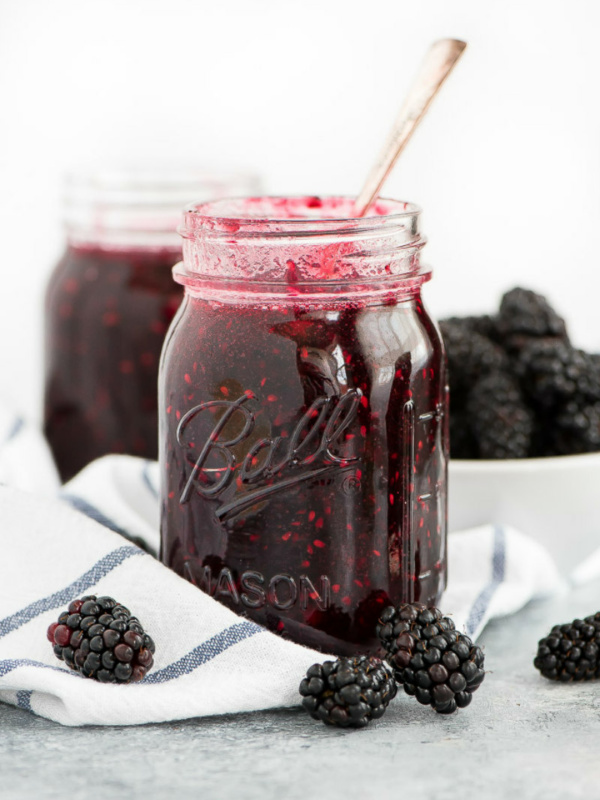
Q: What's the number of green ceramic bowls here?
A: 0